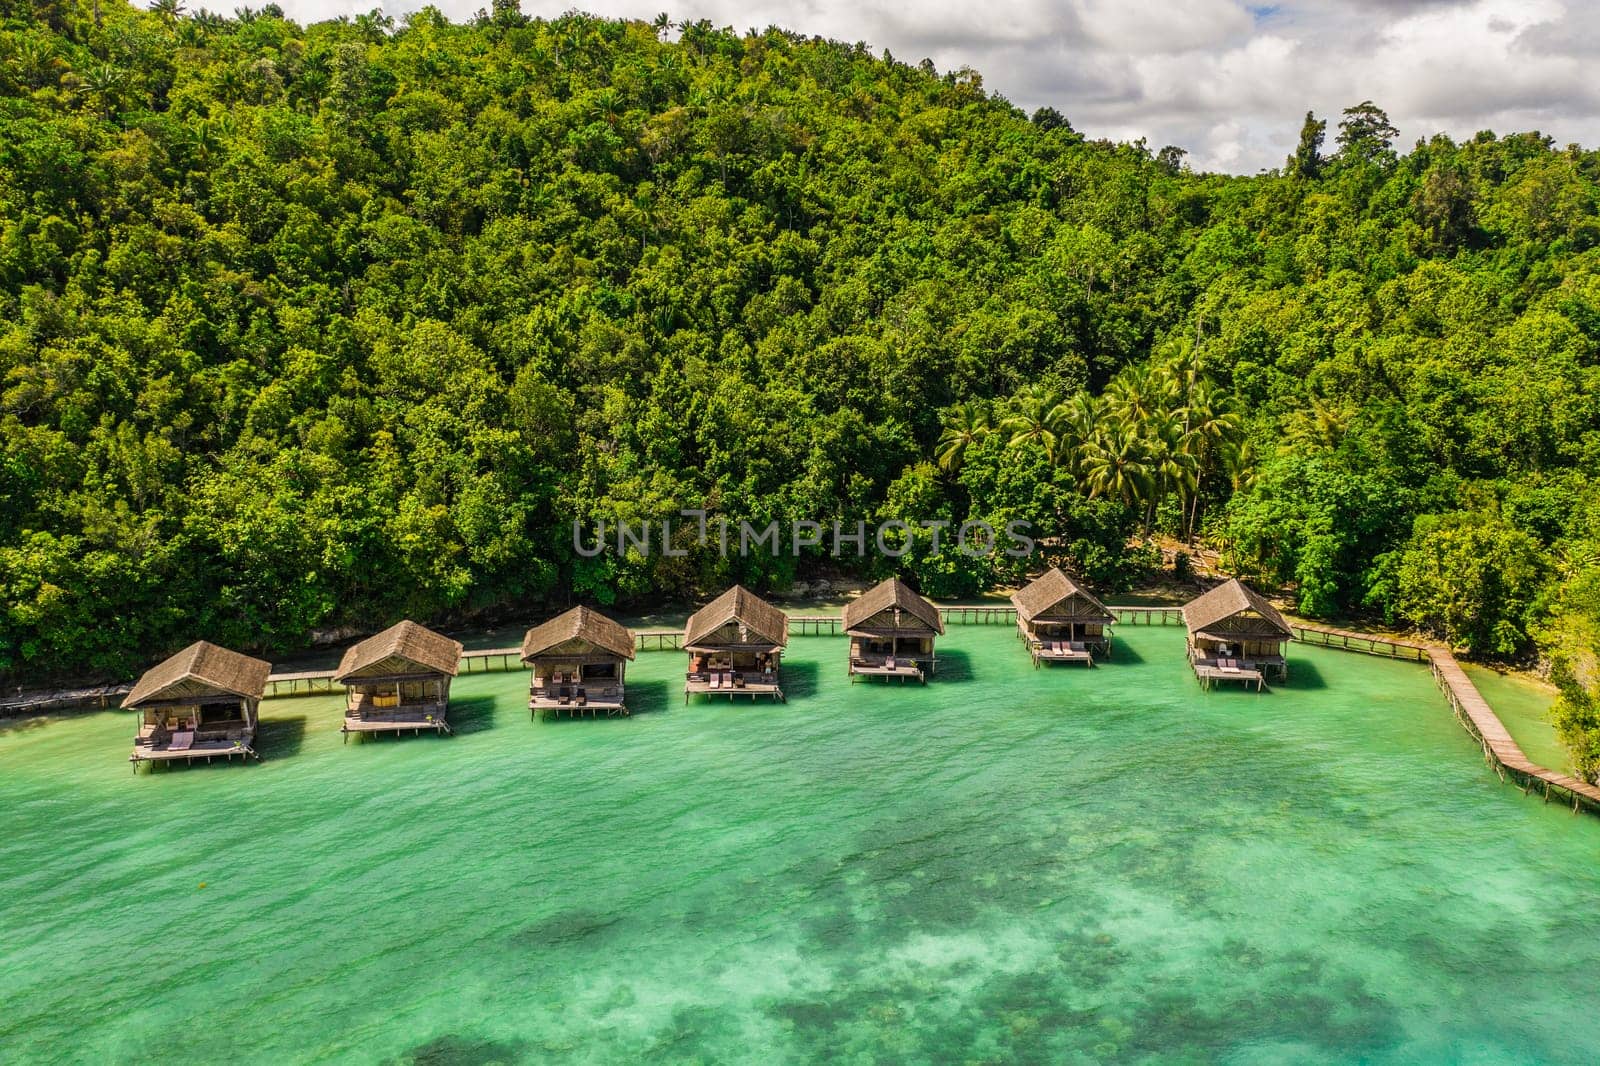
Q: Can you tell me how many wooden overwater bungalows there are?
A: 7